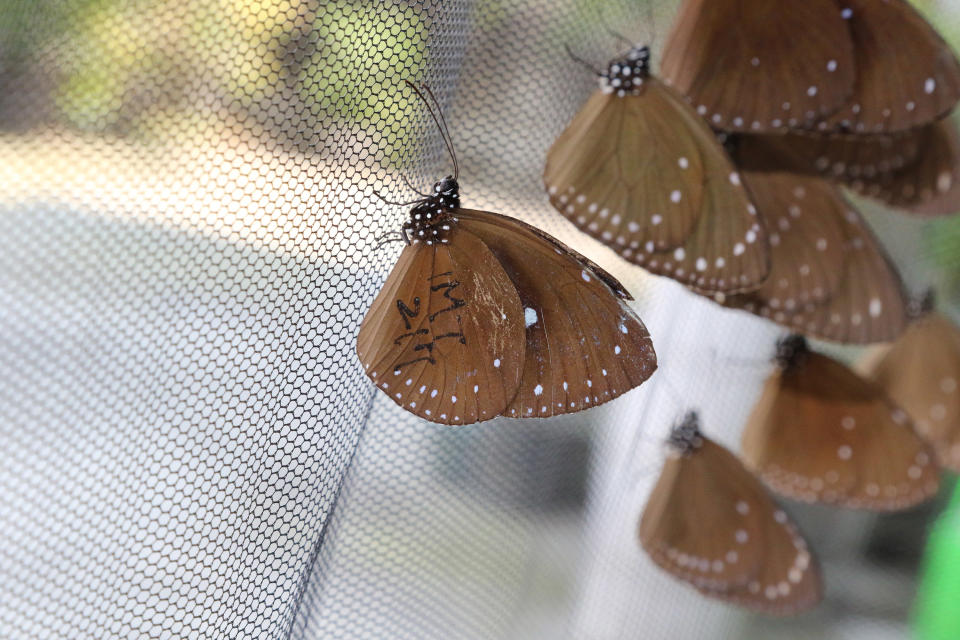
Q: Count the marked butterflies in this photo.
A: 1